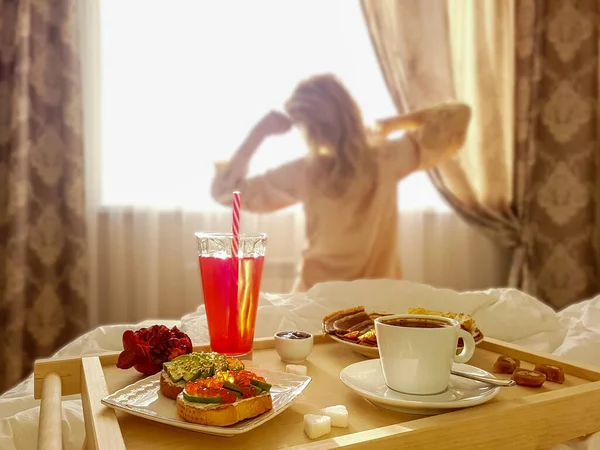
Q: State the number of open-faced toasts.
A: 2